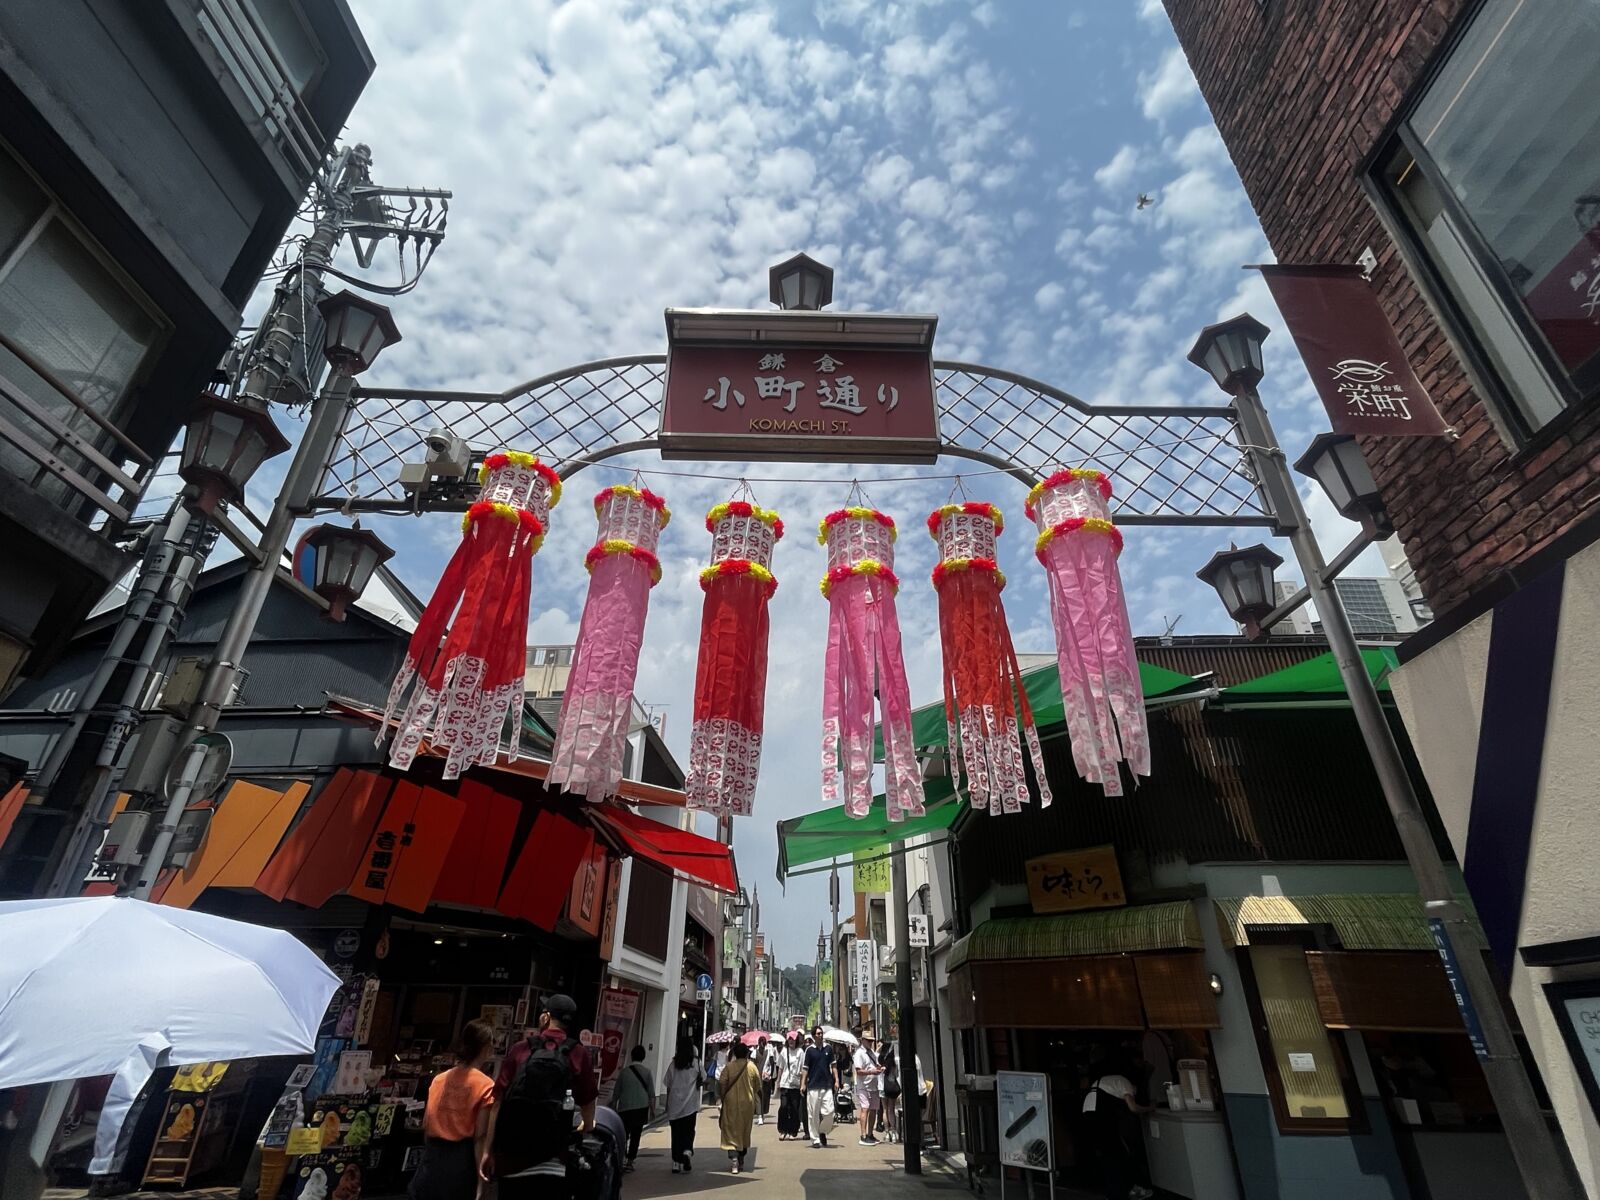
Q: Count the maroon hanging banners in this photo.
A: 1